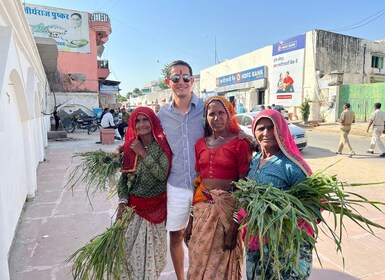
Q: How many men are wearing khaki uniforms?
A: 2